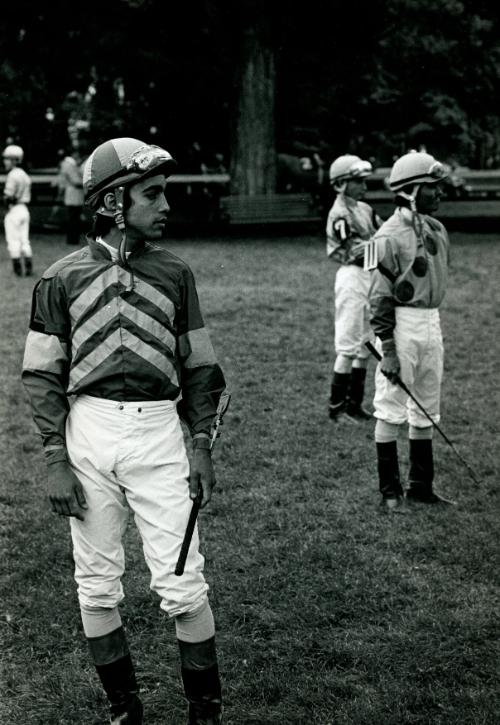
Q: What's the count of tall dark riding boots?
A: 8